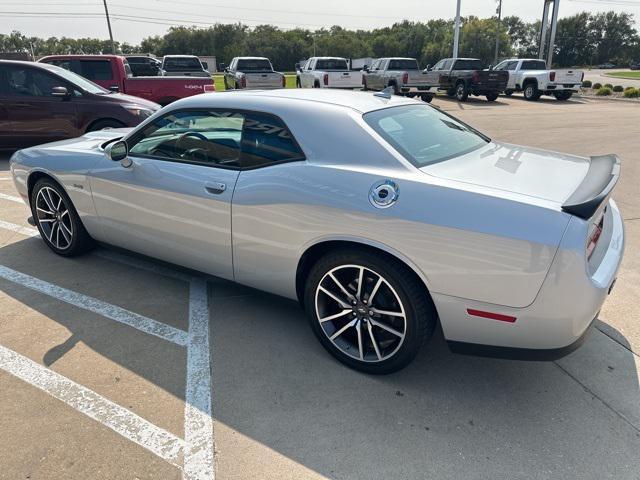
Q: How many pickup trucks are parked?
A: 7